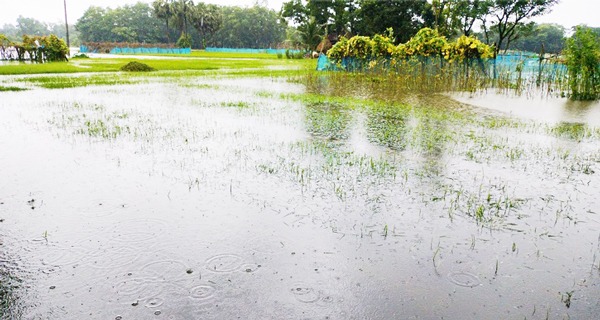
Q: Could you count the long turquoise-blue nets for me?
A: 3